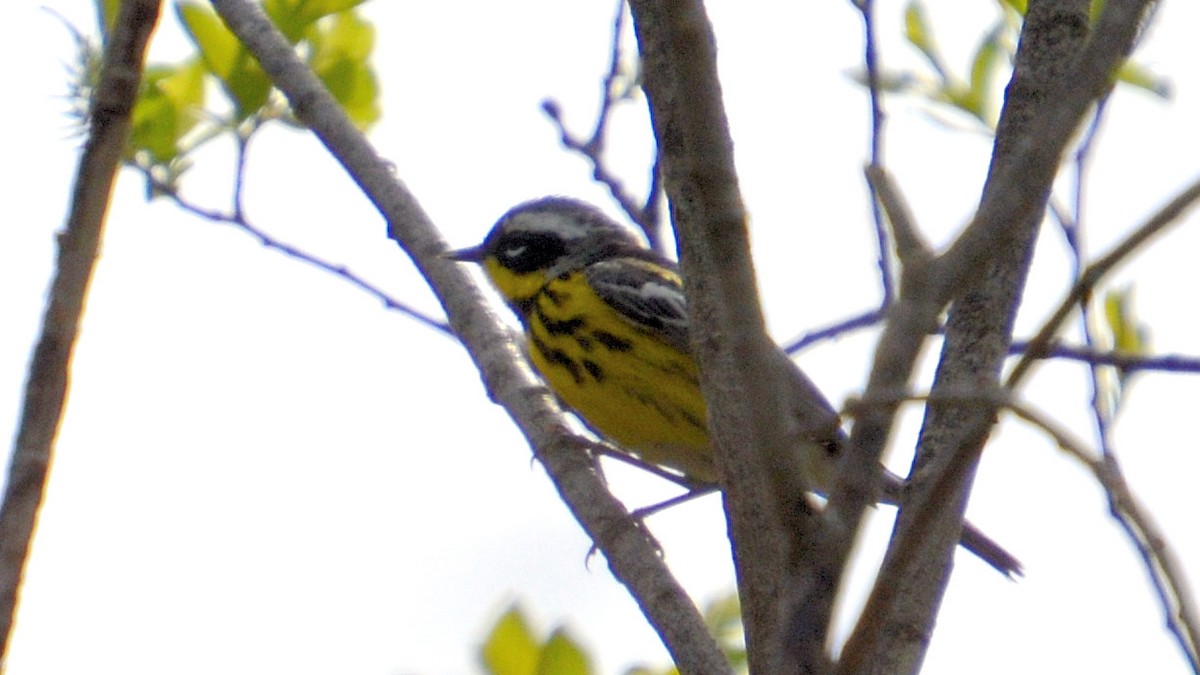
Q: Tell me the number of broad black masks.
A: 1